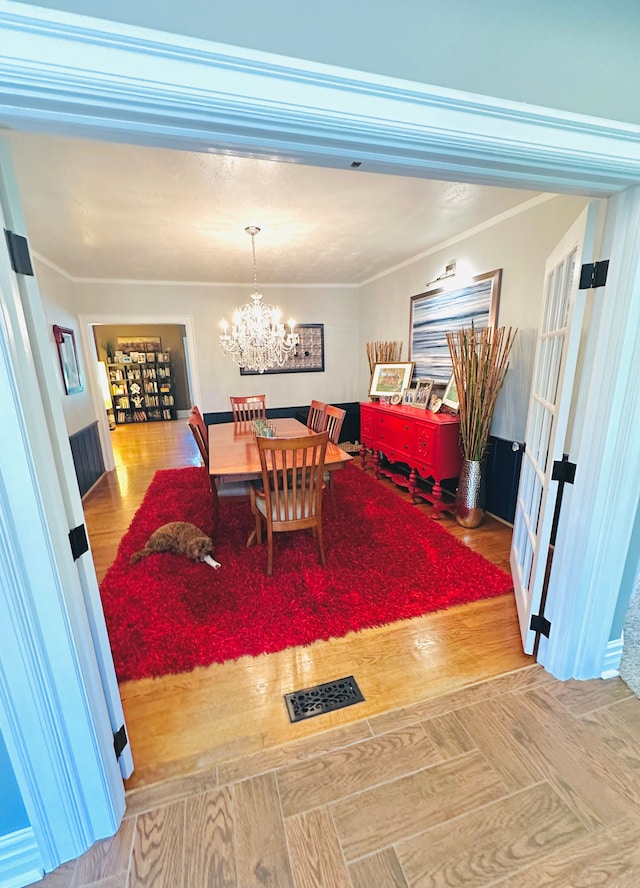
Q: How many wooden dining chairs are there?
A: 6